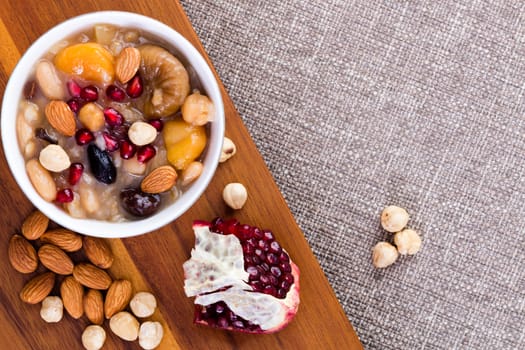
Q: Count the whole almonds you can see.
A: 13